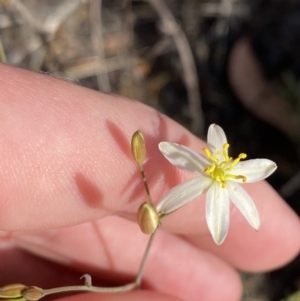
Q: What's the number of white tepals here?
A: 6